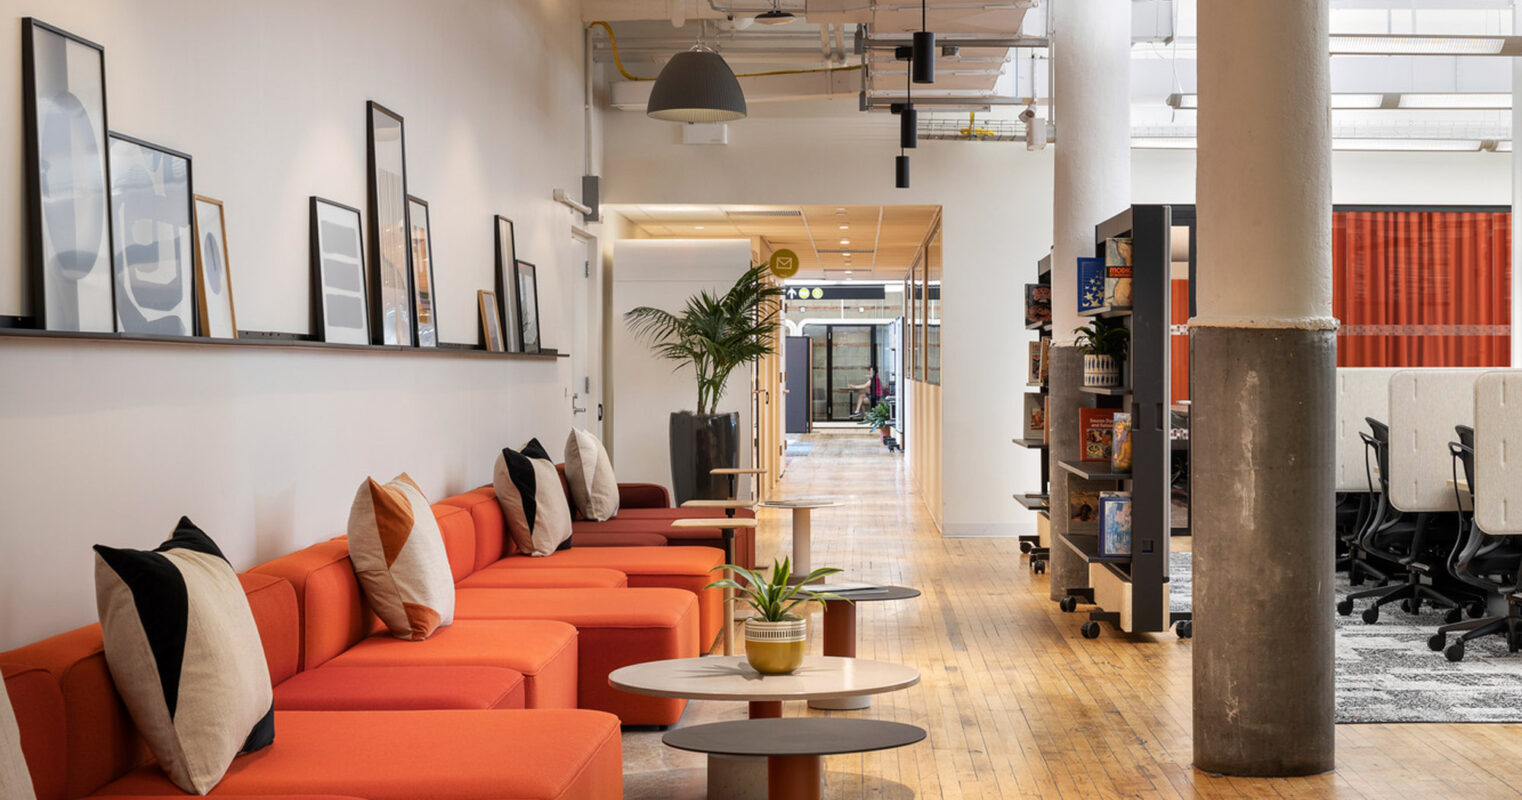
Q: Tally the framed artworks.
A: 9